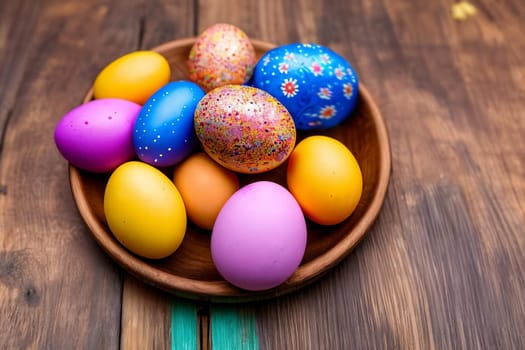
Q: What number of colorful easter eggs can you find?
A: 10